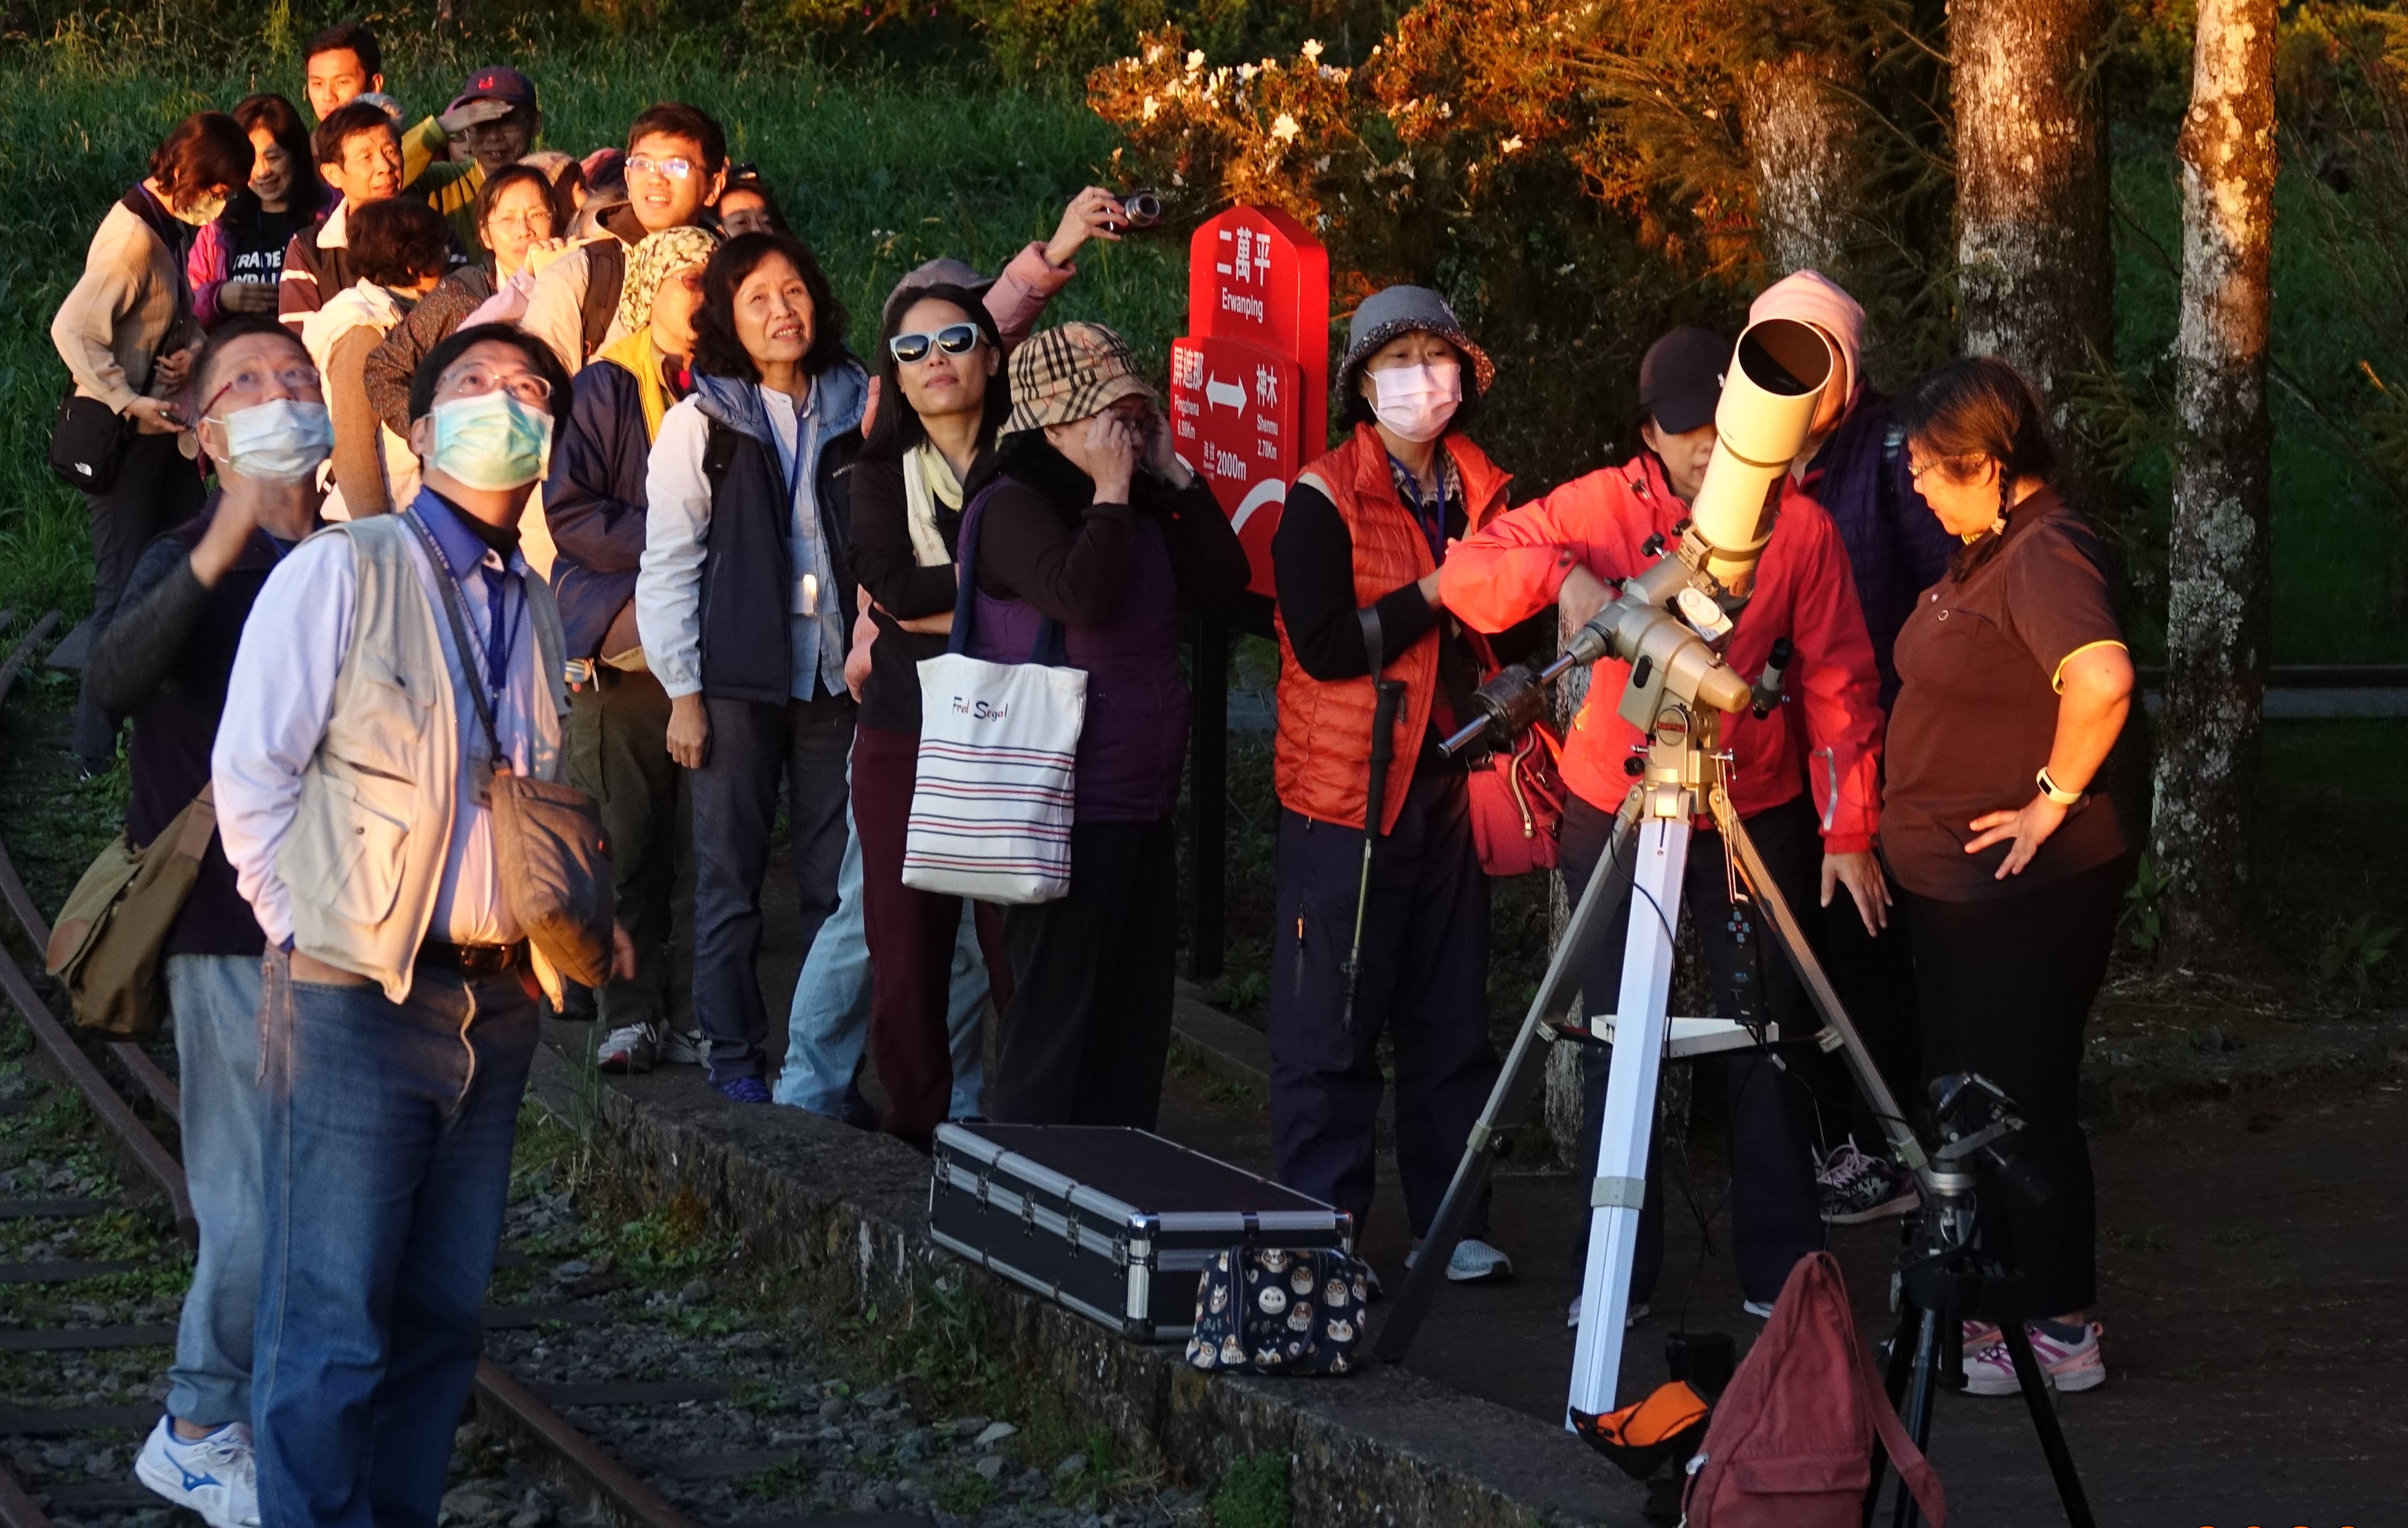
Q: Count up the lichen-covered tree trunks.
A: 3